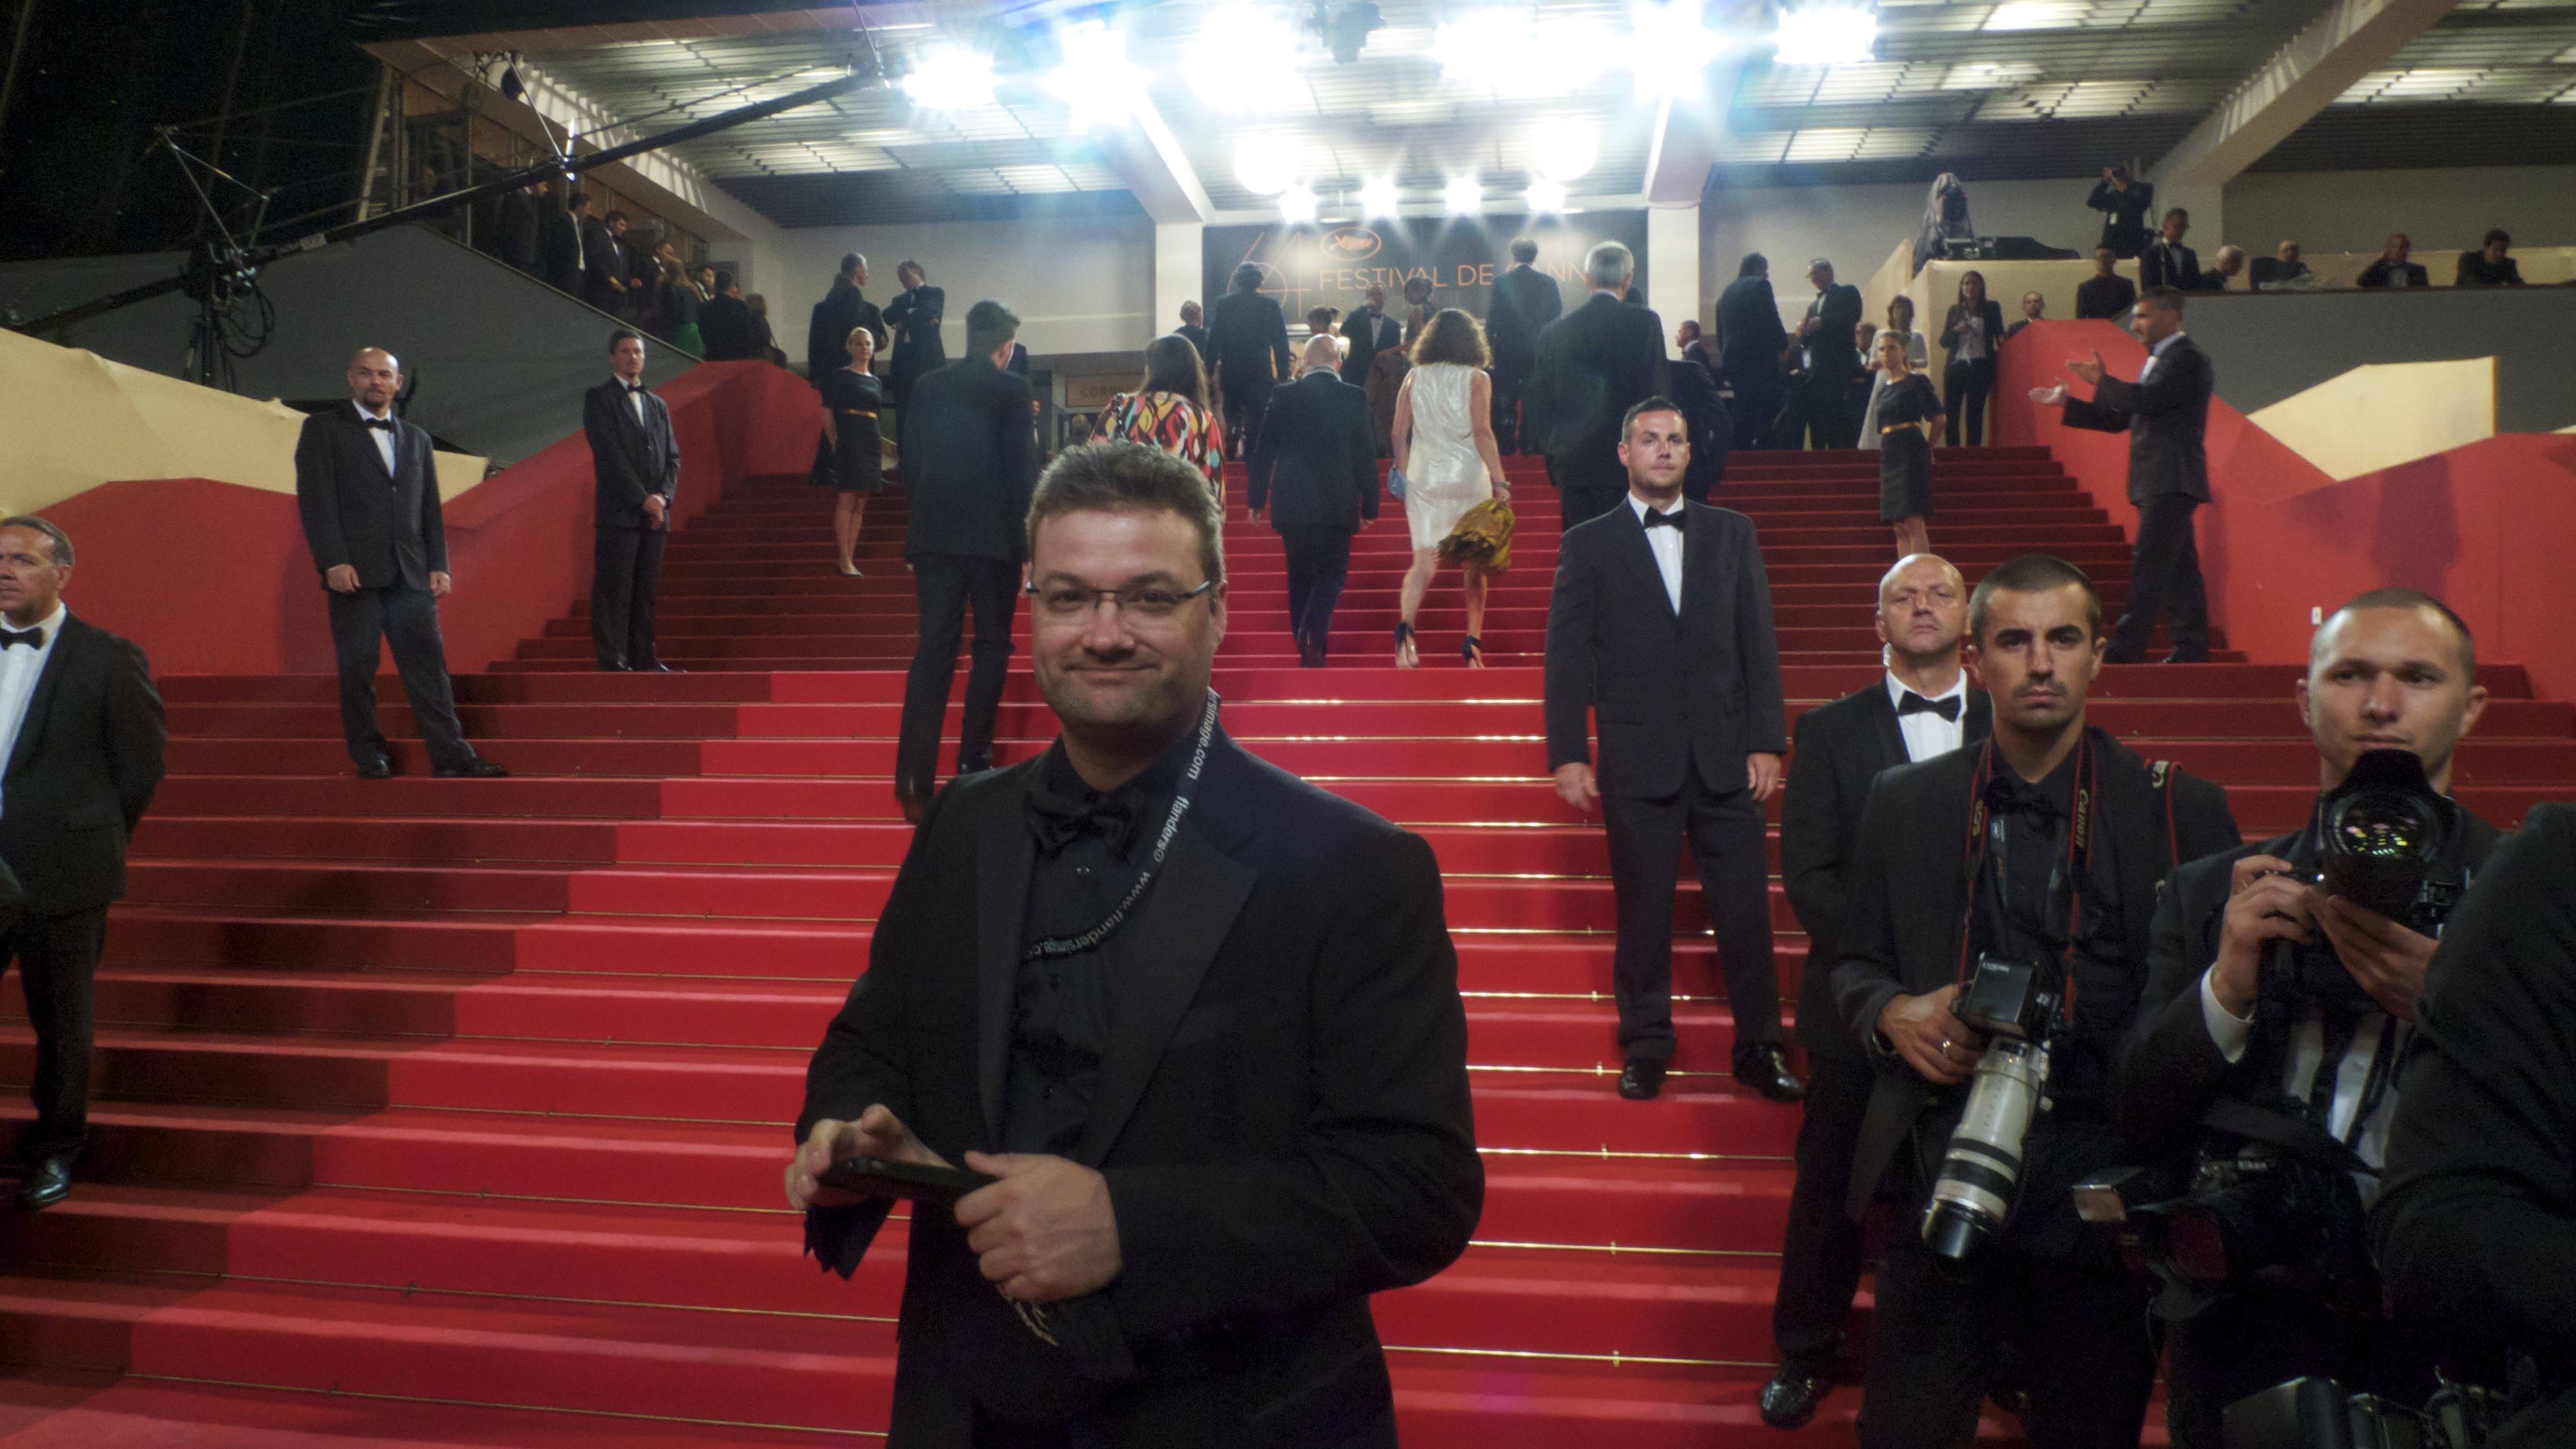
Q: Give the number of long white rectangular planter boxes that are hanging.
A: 0